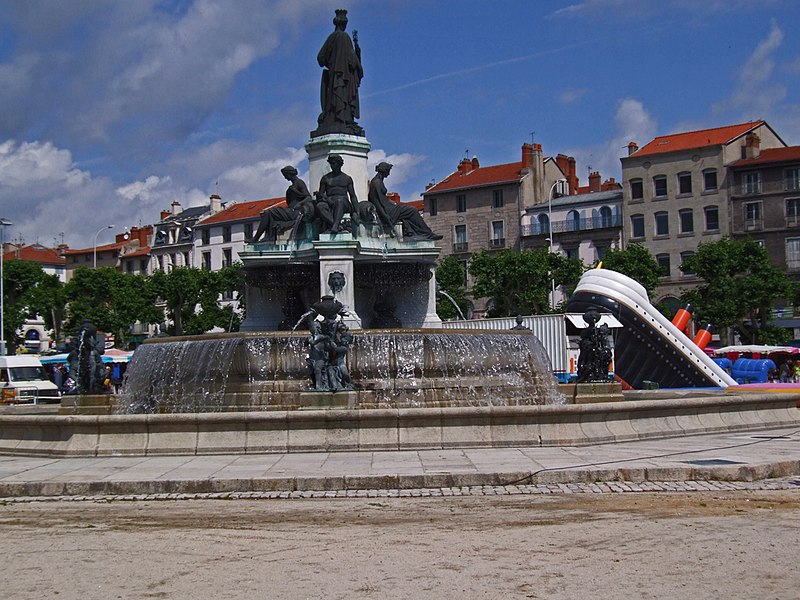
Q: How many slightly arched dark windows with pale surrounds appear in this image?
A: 10